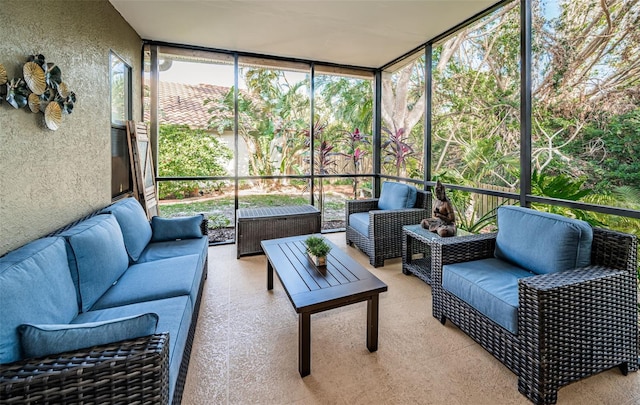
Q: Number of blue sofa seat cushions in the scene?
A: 3